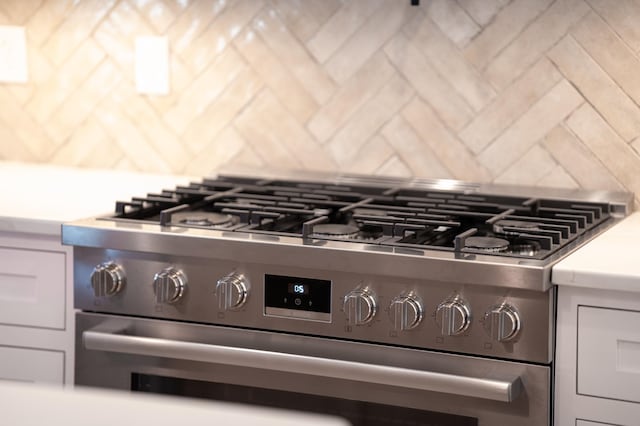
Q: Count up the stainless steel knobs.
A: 7